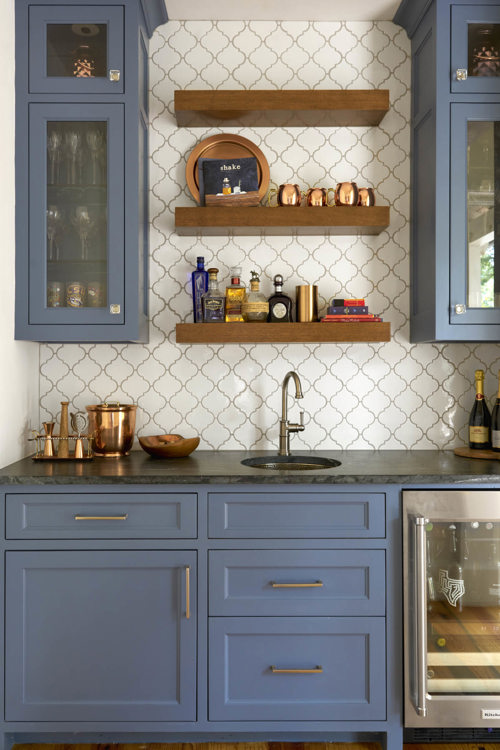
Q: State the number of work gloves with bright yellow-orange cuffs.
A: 0